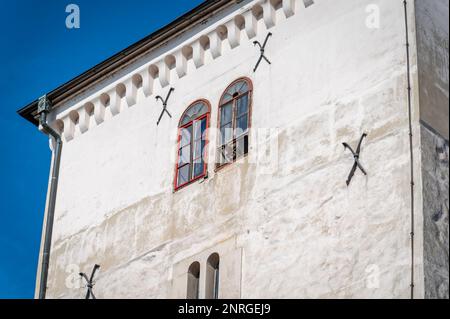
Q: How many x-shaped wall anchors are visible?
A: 4